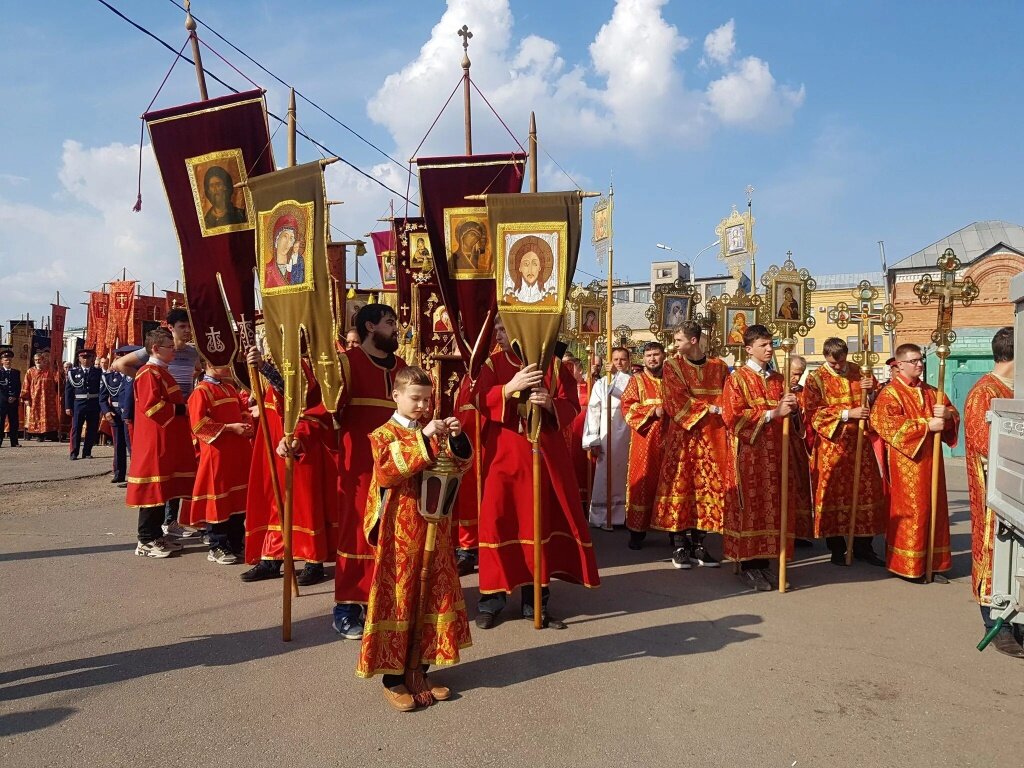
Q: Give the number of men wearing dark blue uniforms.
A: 3